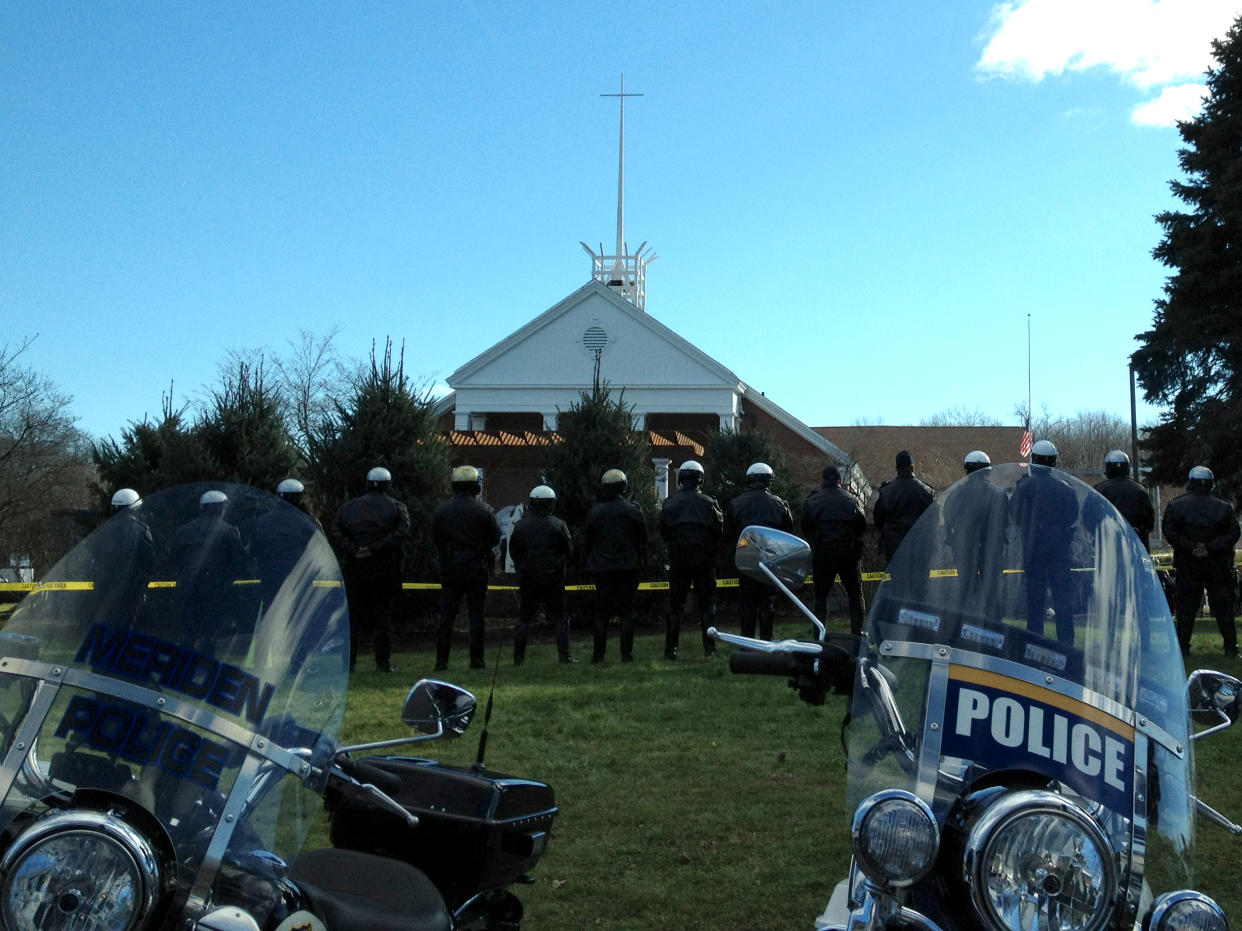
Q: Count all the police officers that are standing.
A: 15